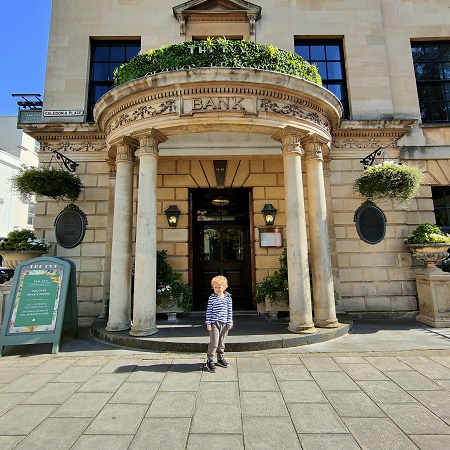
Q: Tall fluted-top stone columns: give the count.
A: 4